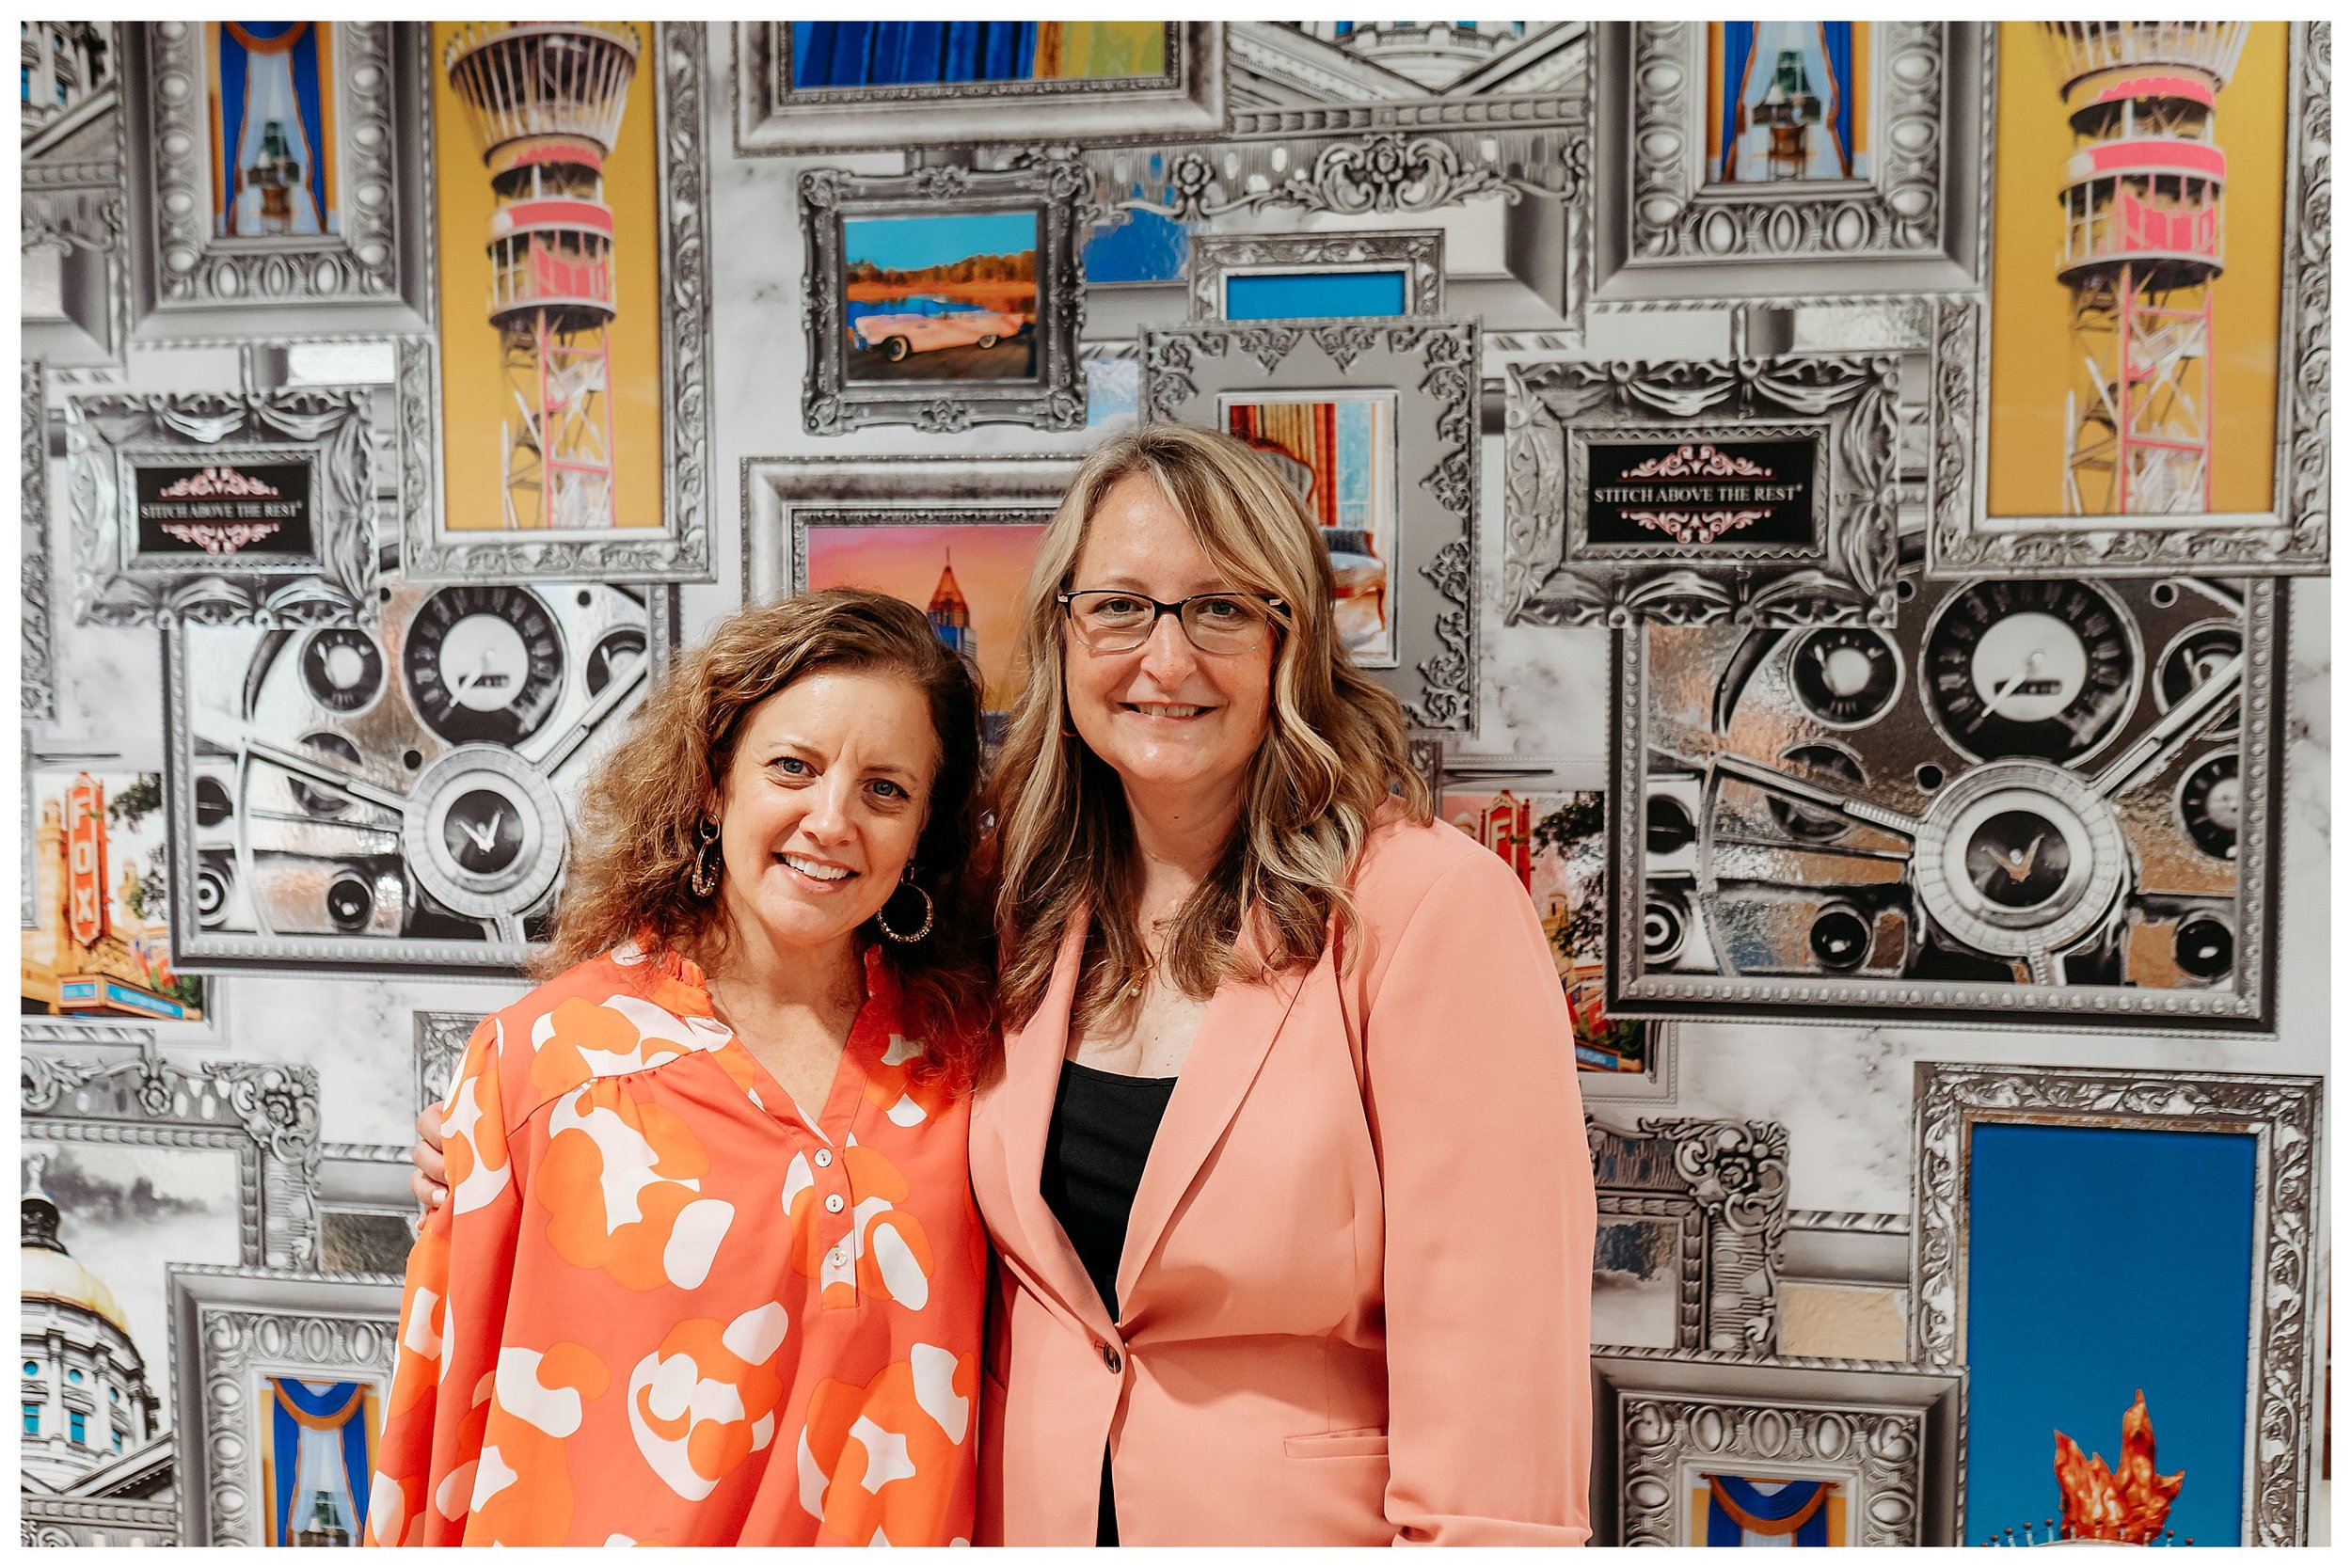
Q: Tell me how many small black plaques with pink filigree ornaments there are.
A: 2